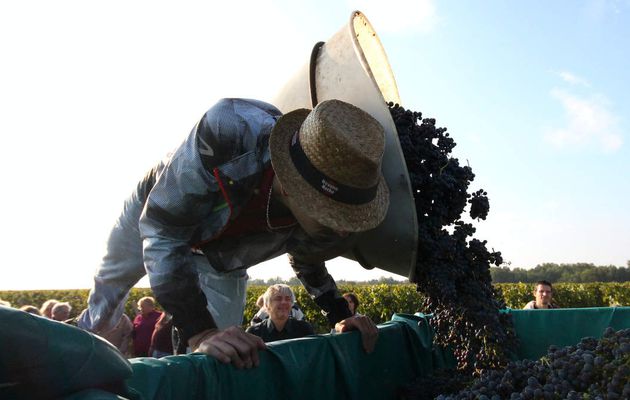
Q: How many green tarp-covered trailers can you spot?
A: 1